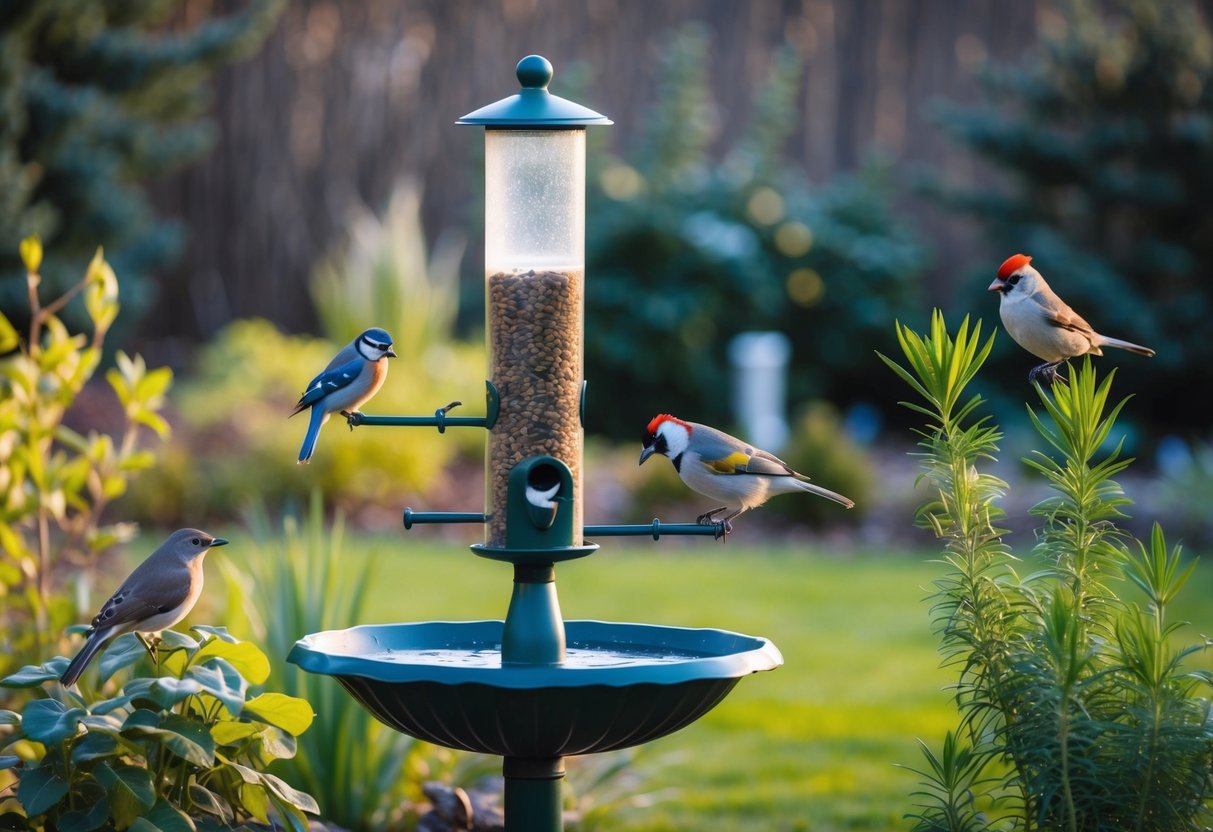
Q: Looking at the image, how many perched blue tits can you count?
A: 1